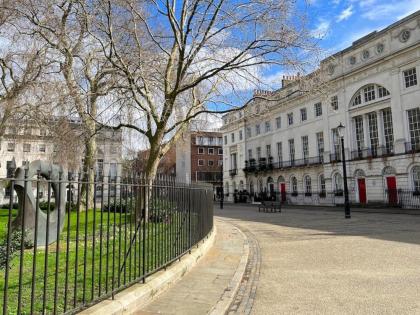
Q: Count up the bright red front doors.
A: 3